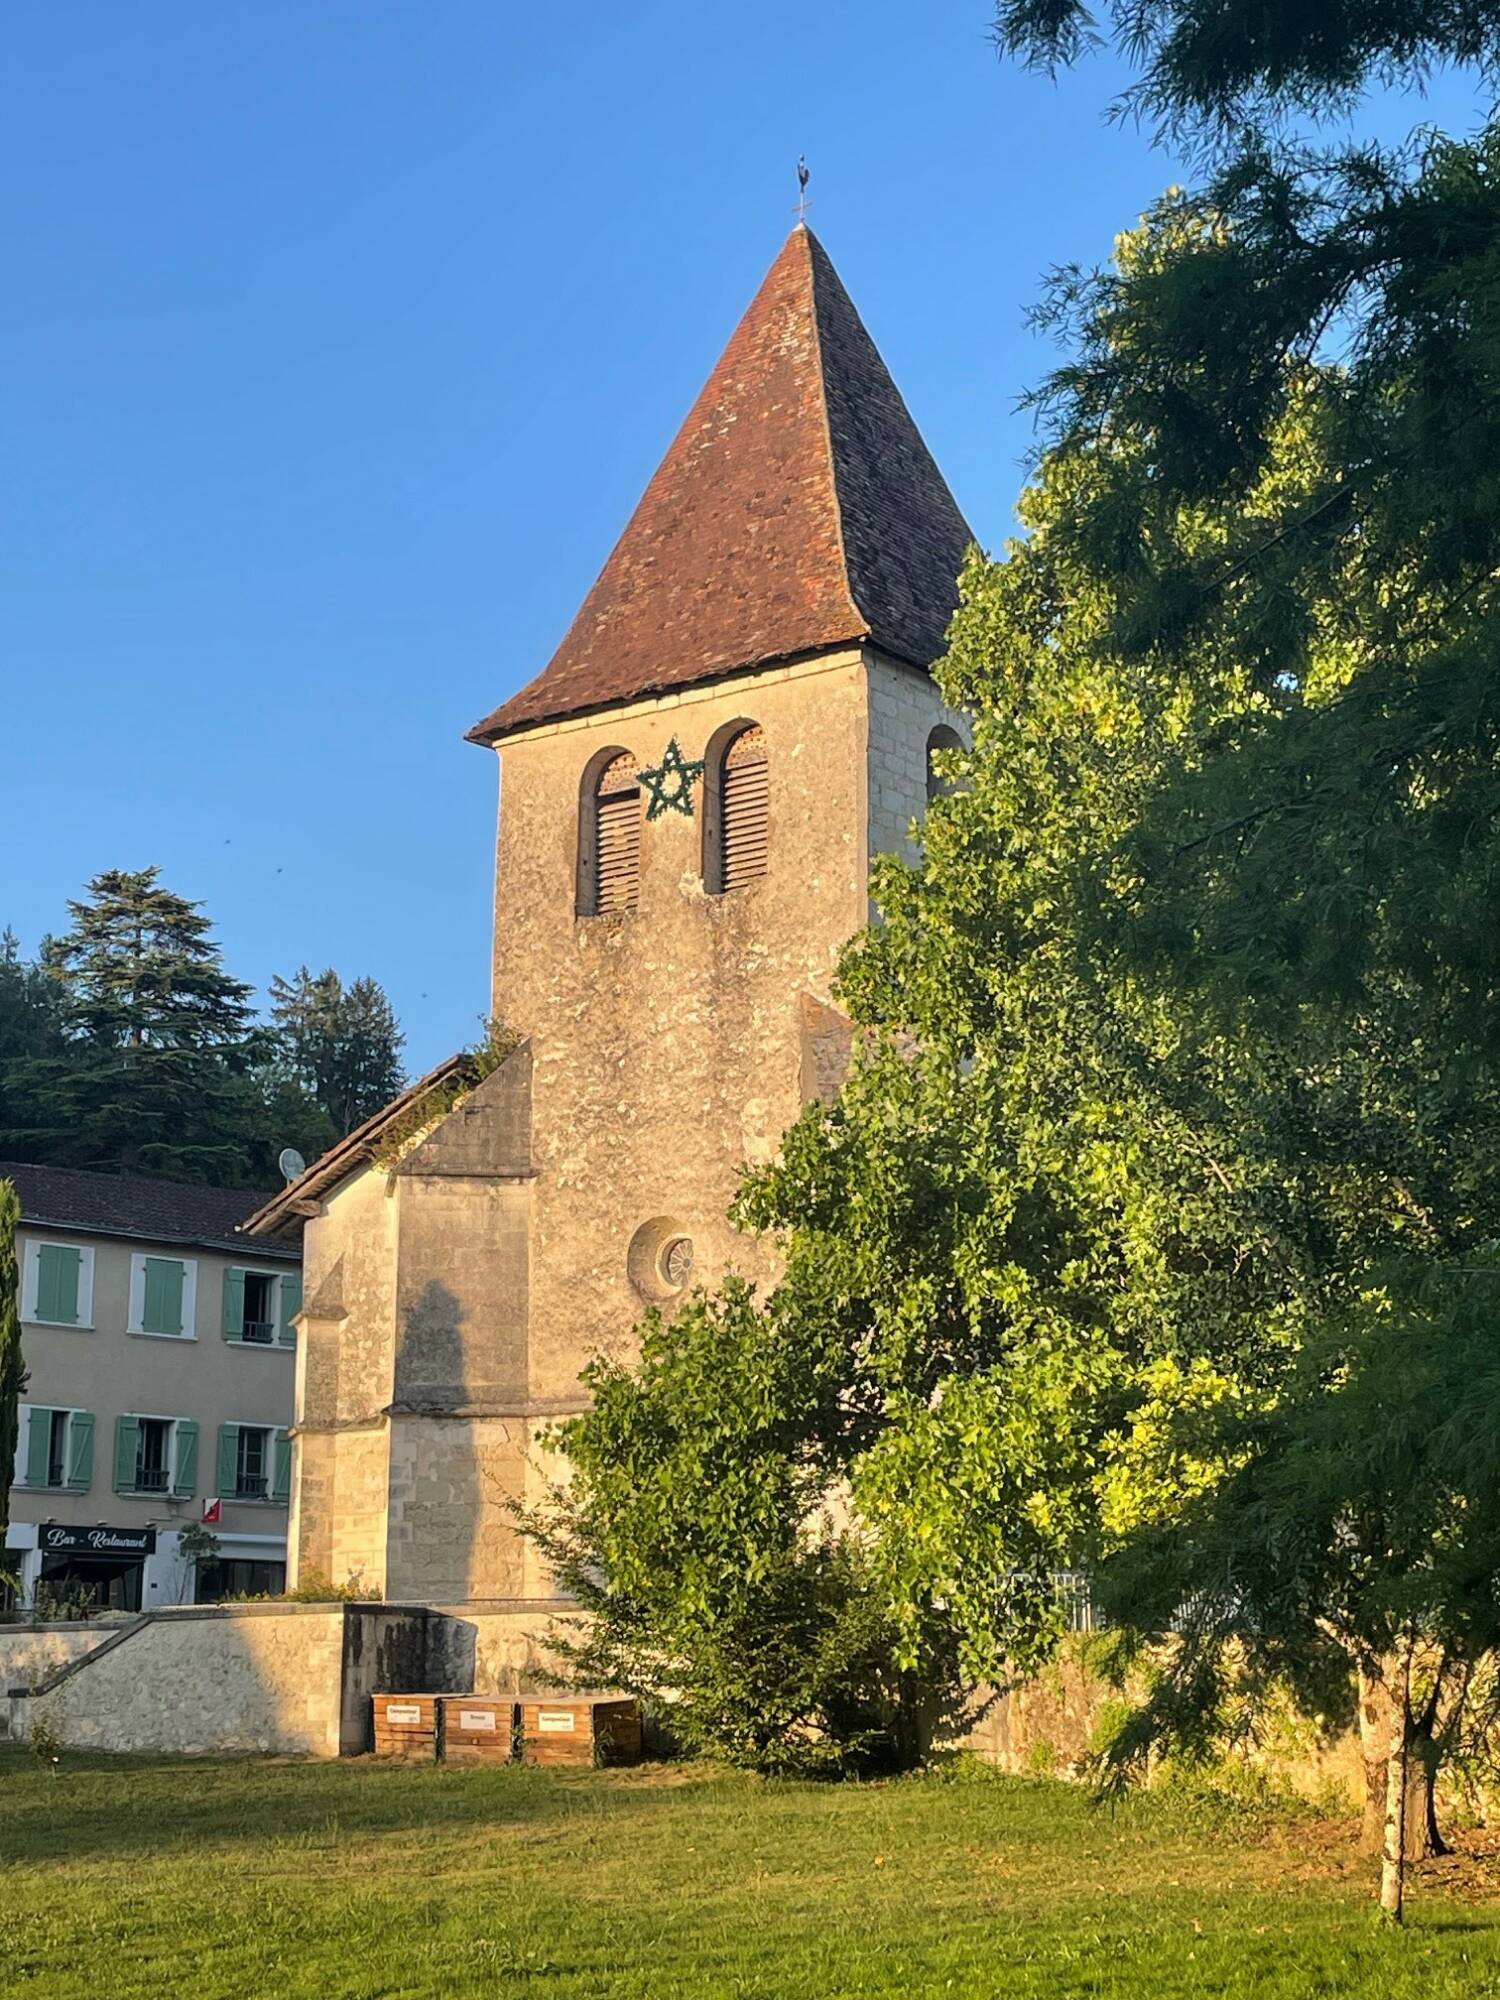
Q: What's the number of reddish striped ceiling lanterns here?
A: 0